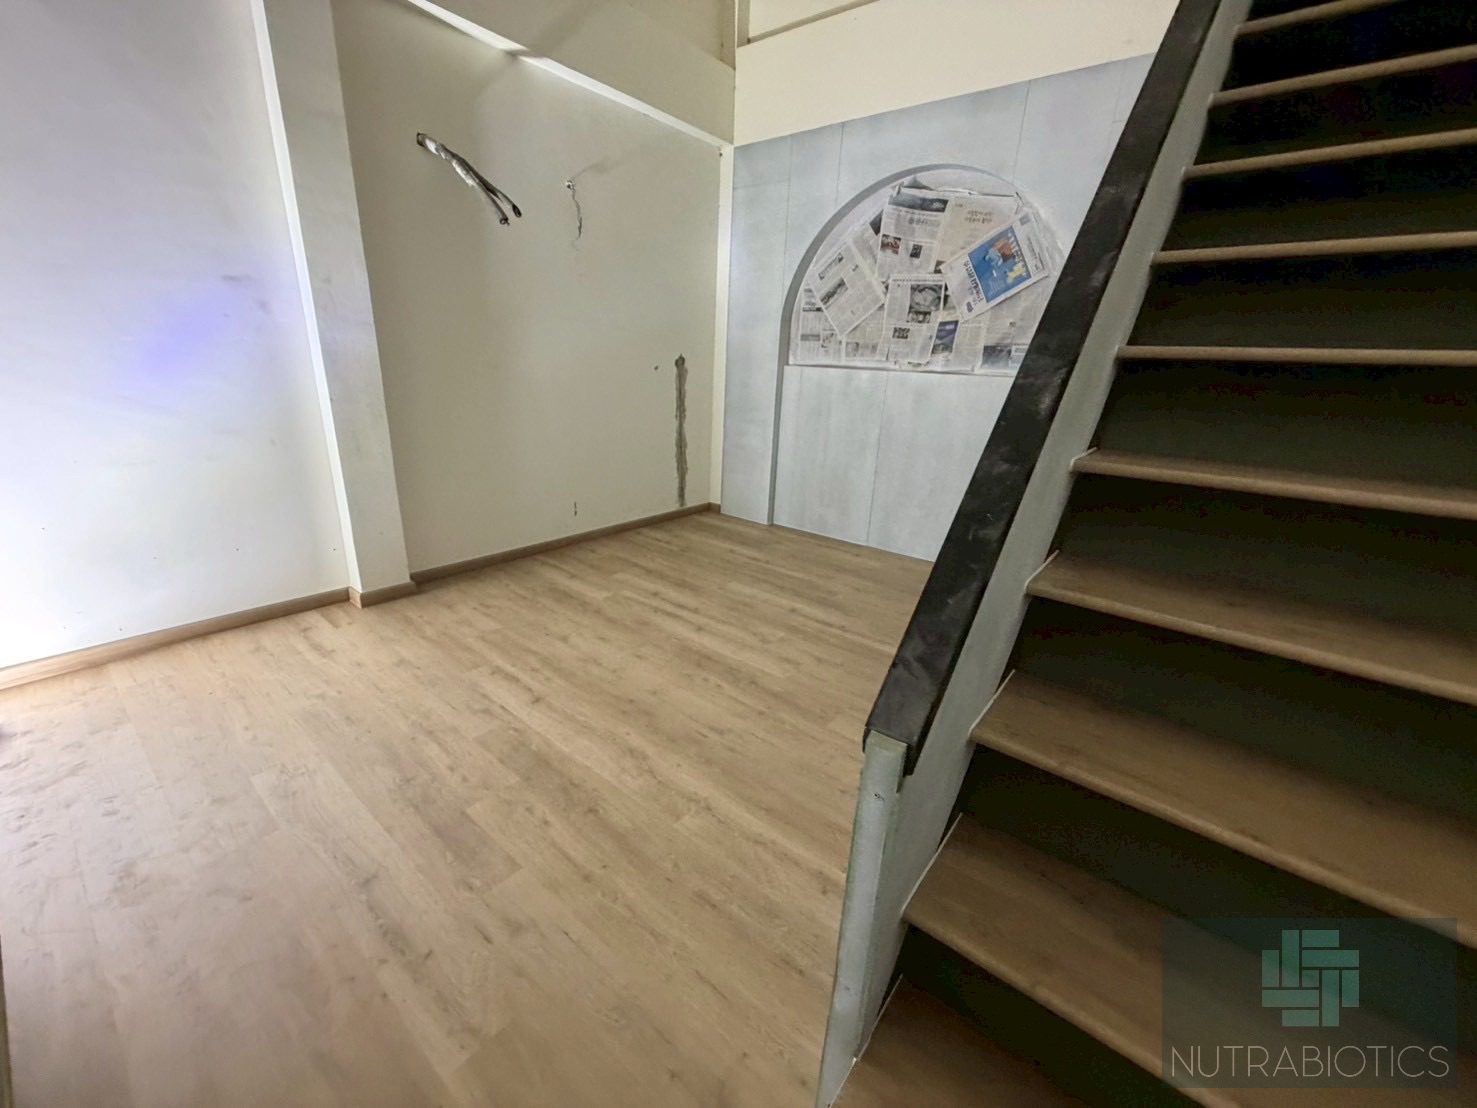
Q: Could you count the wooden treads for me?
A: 10